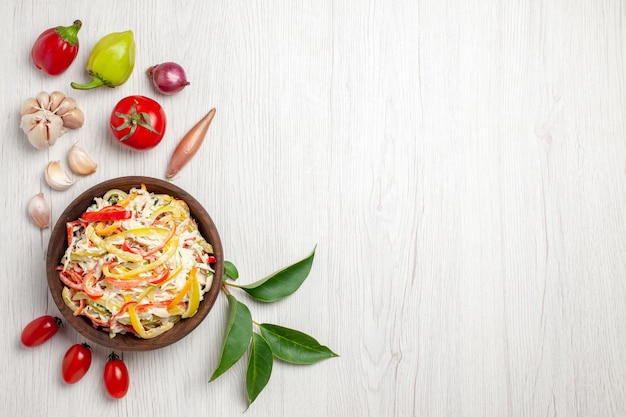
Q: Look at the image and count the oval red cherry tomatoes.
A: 3